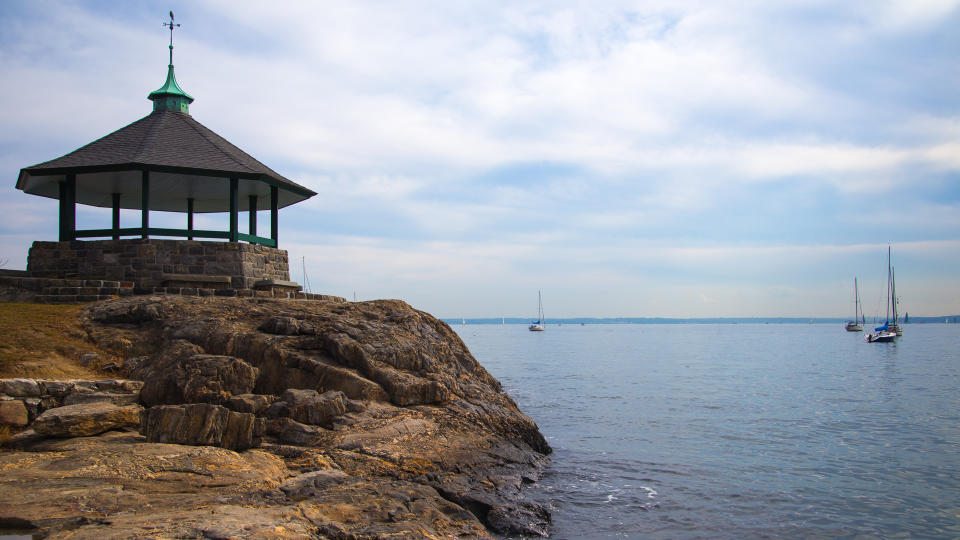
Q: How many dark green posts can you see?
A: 8